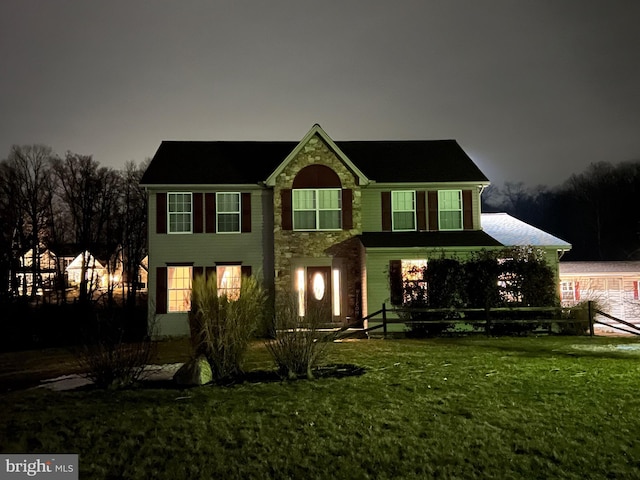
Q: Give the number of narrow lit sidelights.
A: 2